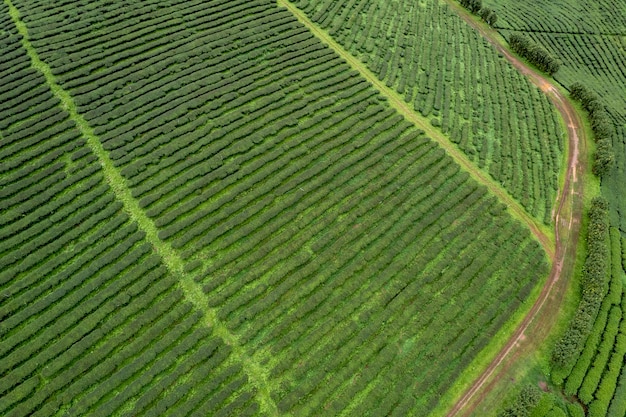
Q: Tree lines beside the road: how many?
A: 5